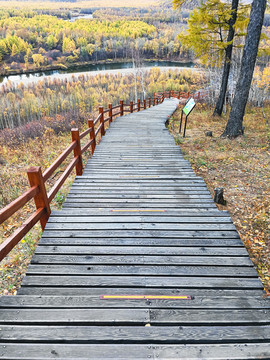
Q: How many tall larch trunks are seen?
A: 2